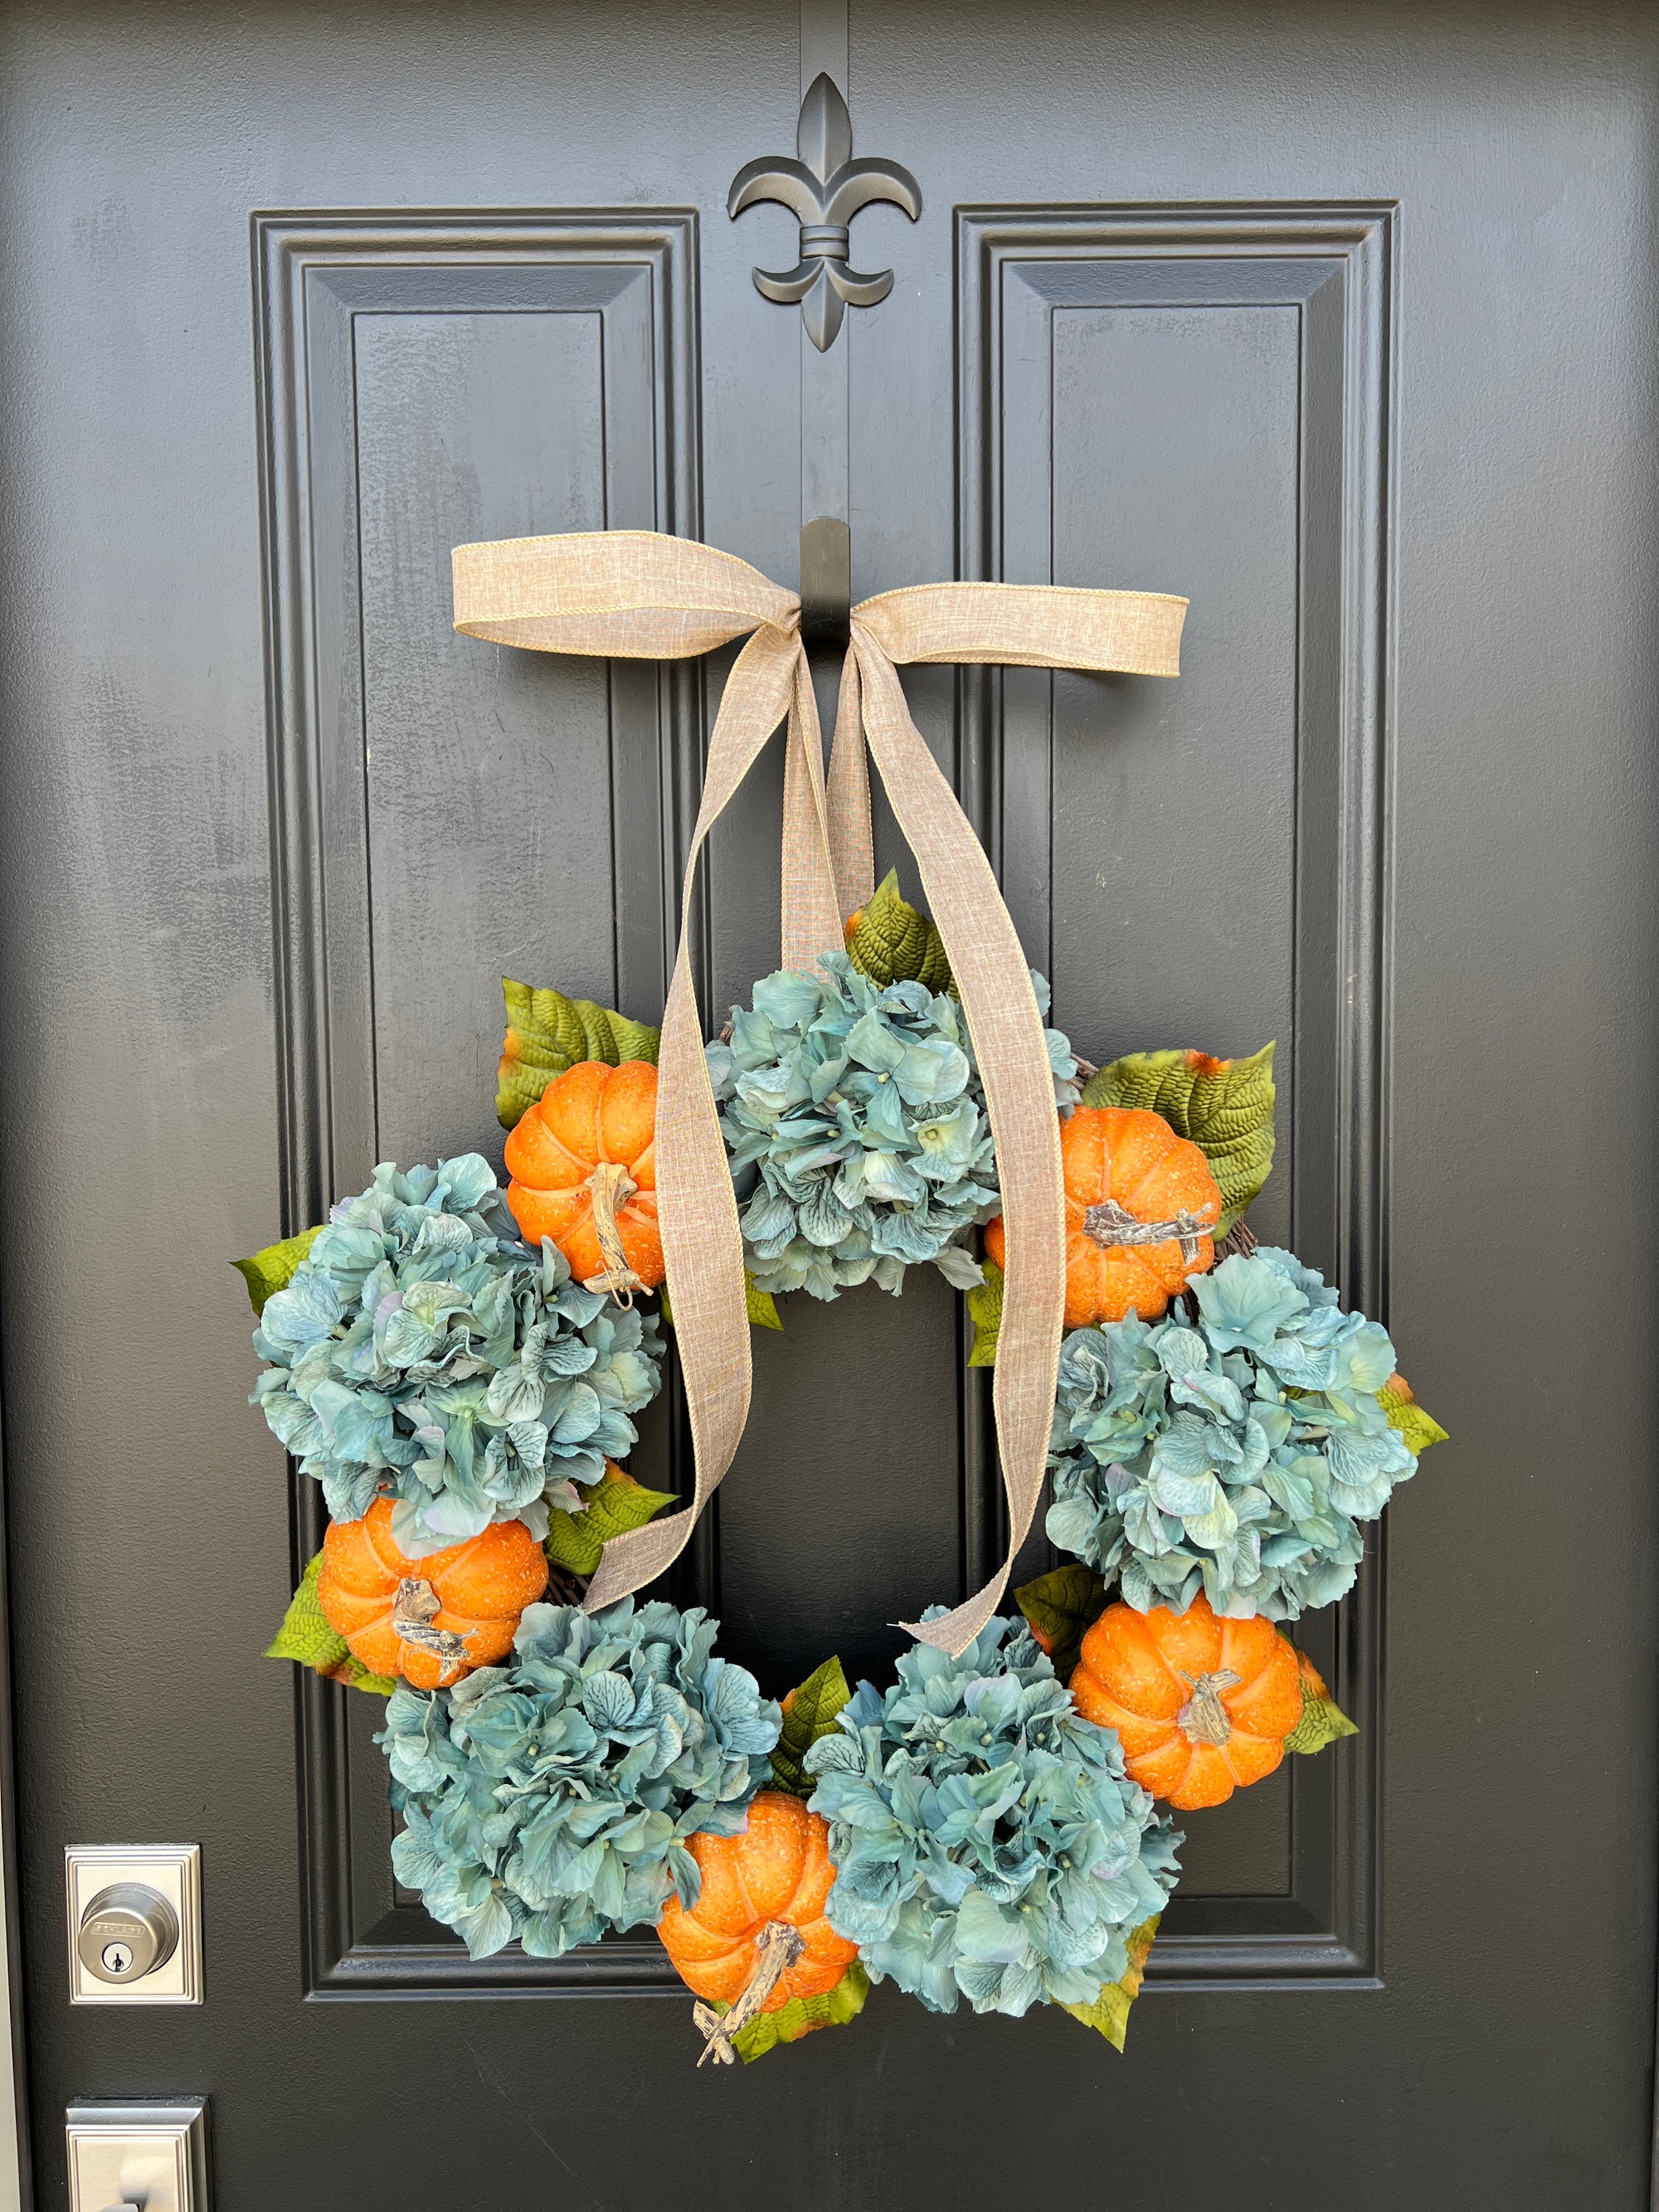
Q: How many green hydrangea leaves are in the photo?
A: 14